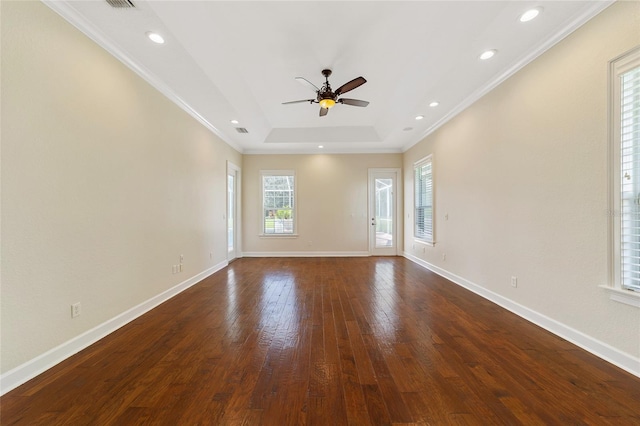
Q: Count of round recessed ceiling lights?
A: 7